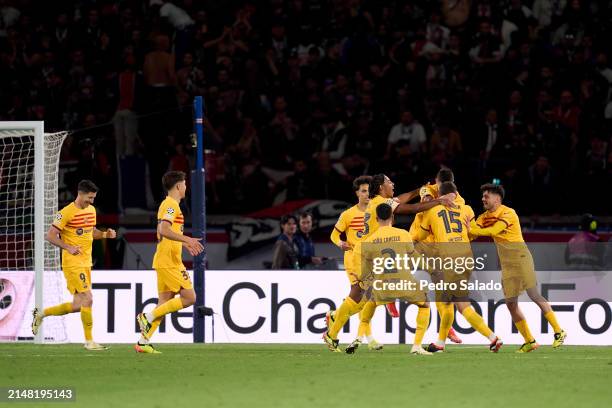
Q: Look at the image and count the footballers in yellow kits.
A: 8